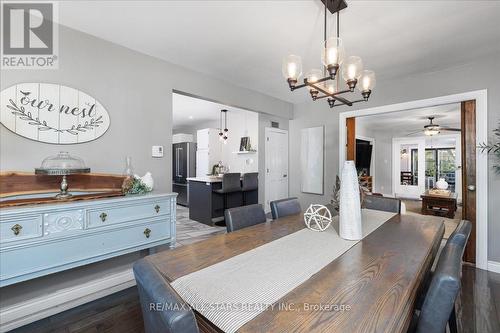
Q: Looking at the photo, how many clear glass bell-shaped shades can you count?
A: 6